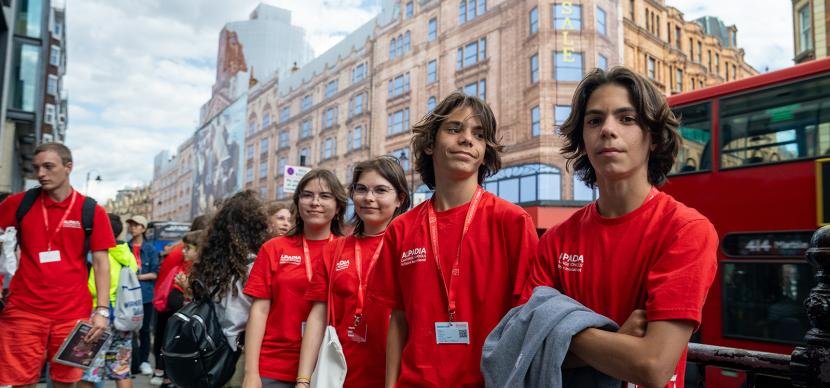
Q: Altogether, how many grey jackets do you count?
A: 1